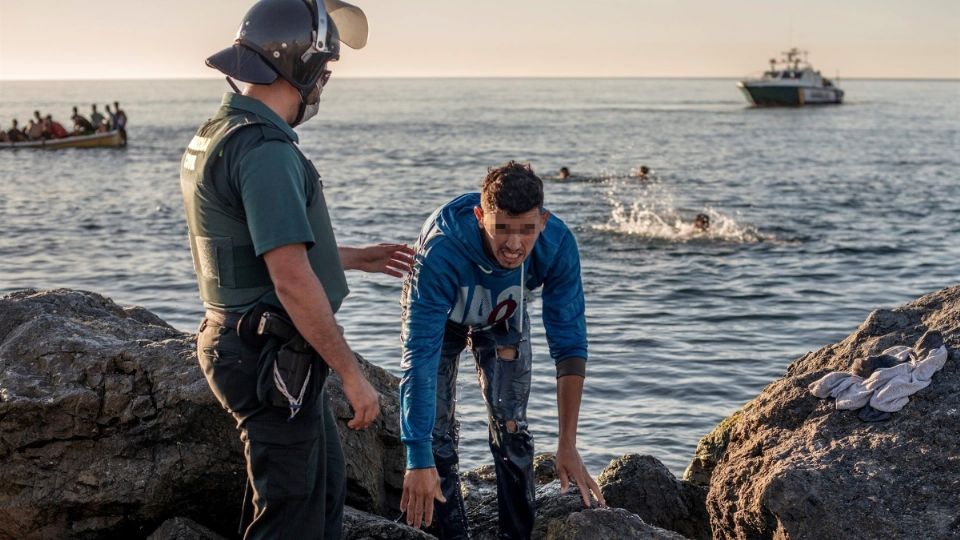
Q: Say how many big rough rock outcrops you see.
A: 2